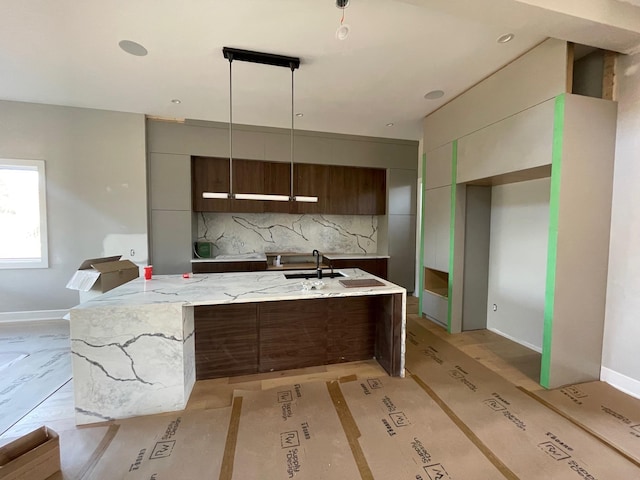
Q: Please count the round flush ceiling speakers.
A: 2